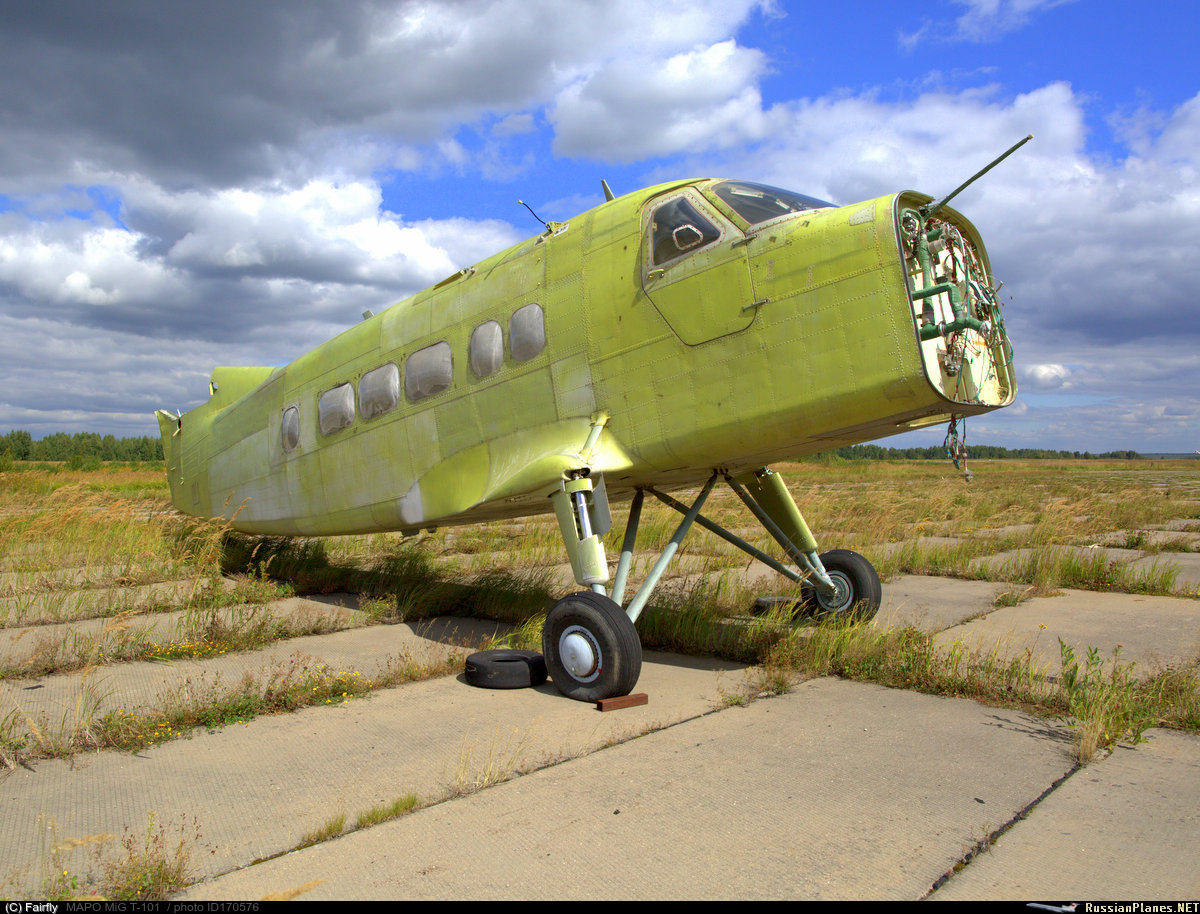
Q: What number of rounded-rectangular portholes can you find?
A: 6